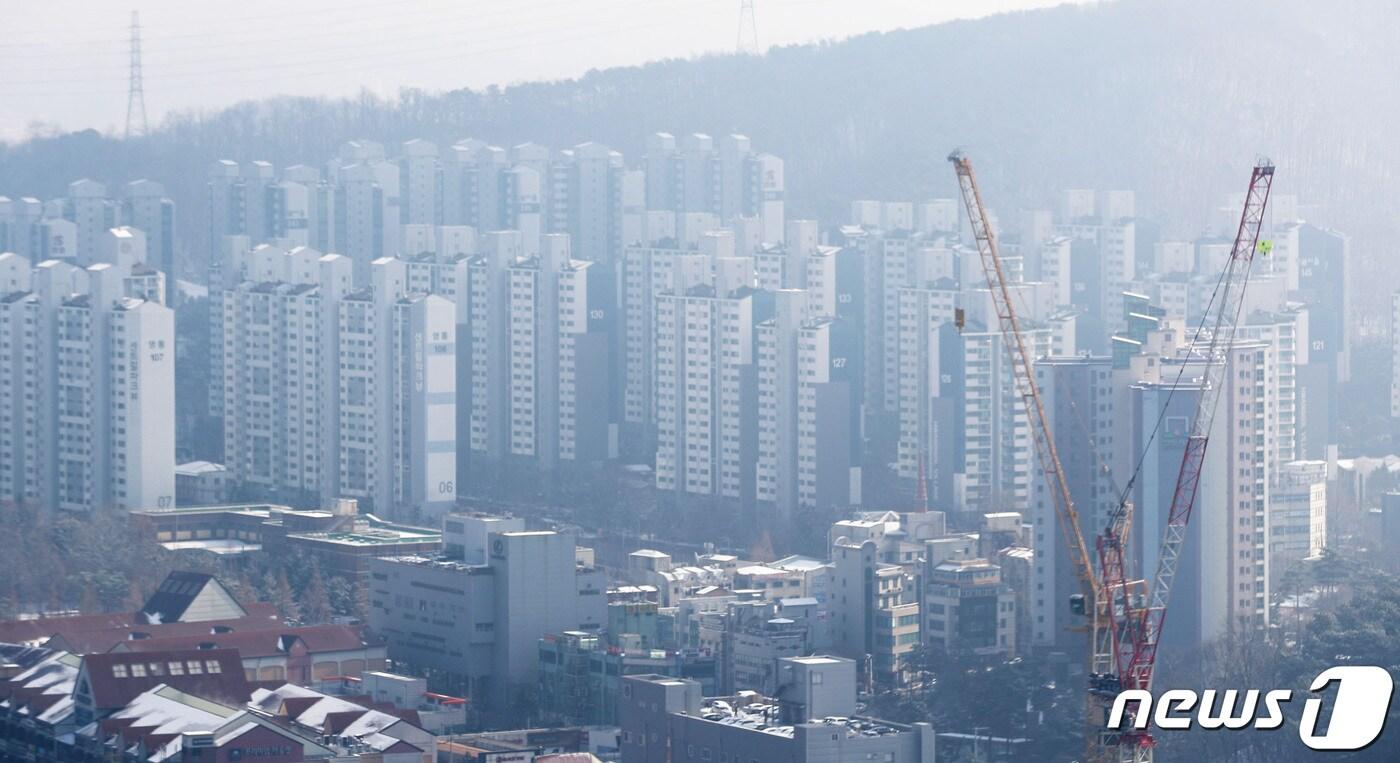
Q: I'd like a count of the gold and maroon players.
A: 0